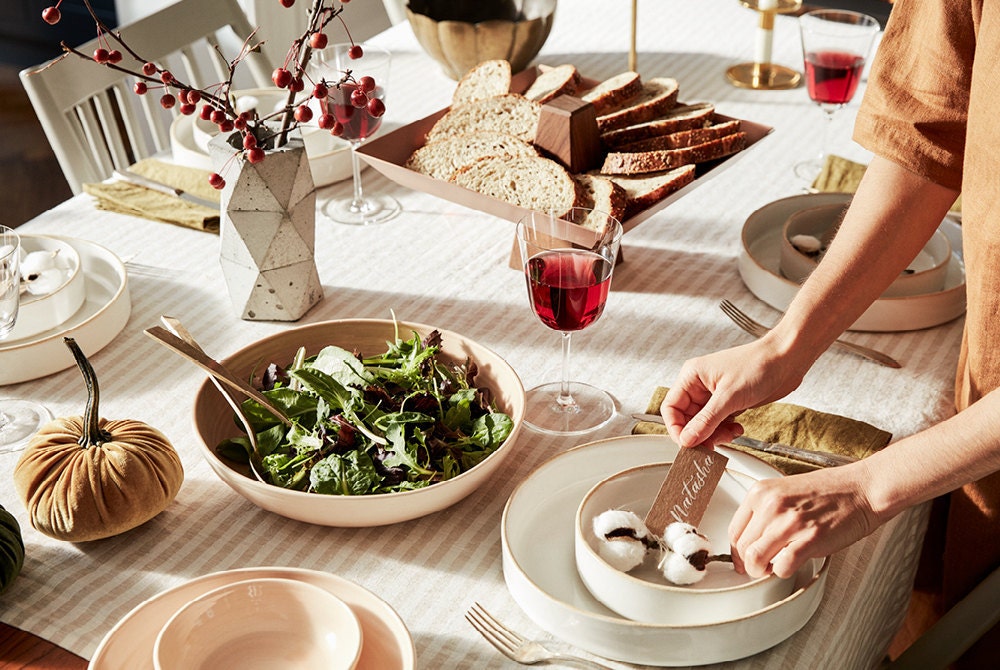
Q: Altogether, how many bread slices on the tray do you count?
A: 12